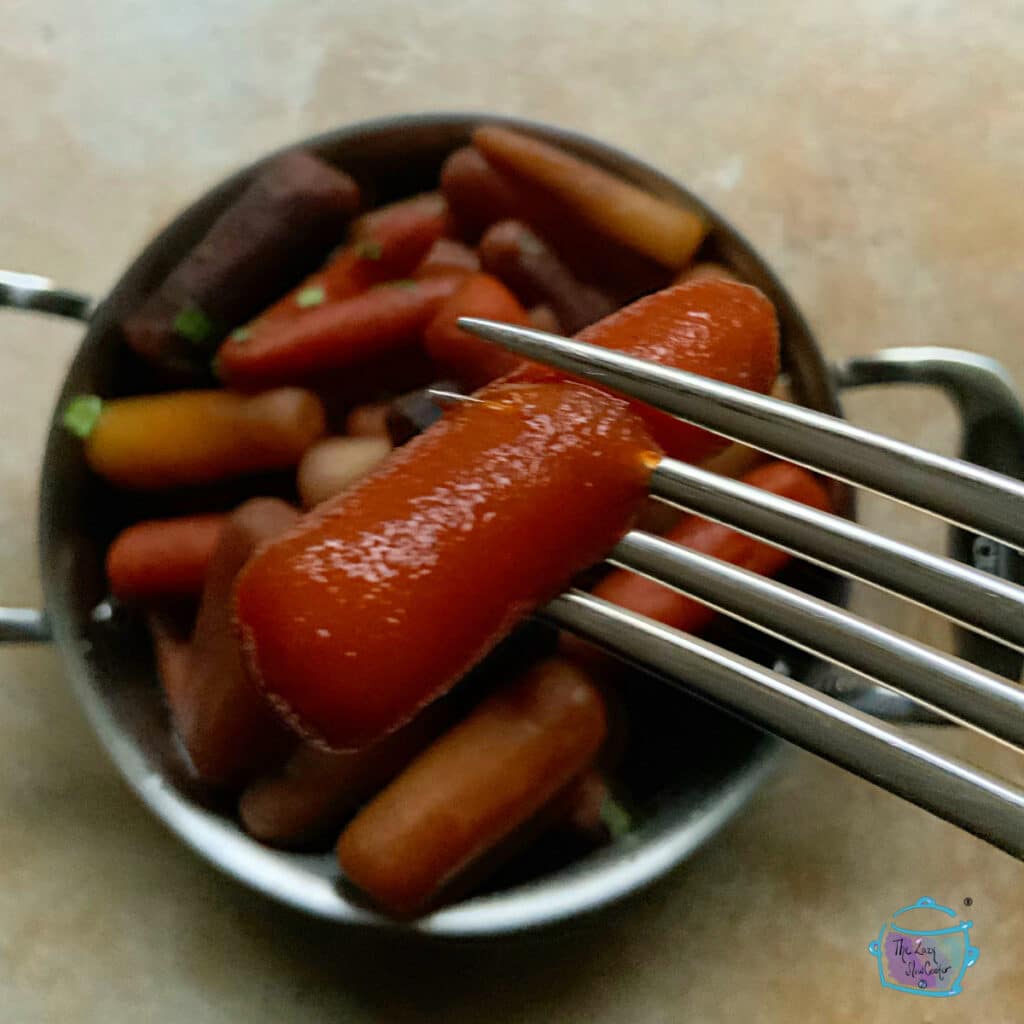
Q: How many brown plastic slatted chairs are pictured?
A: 0